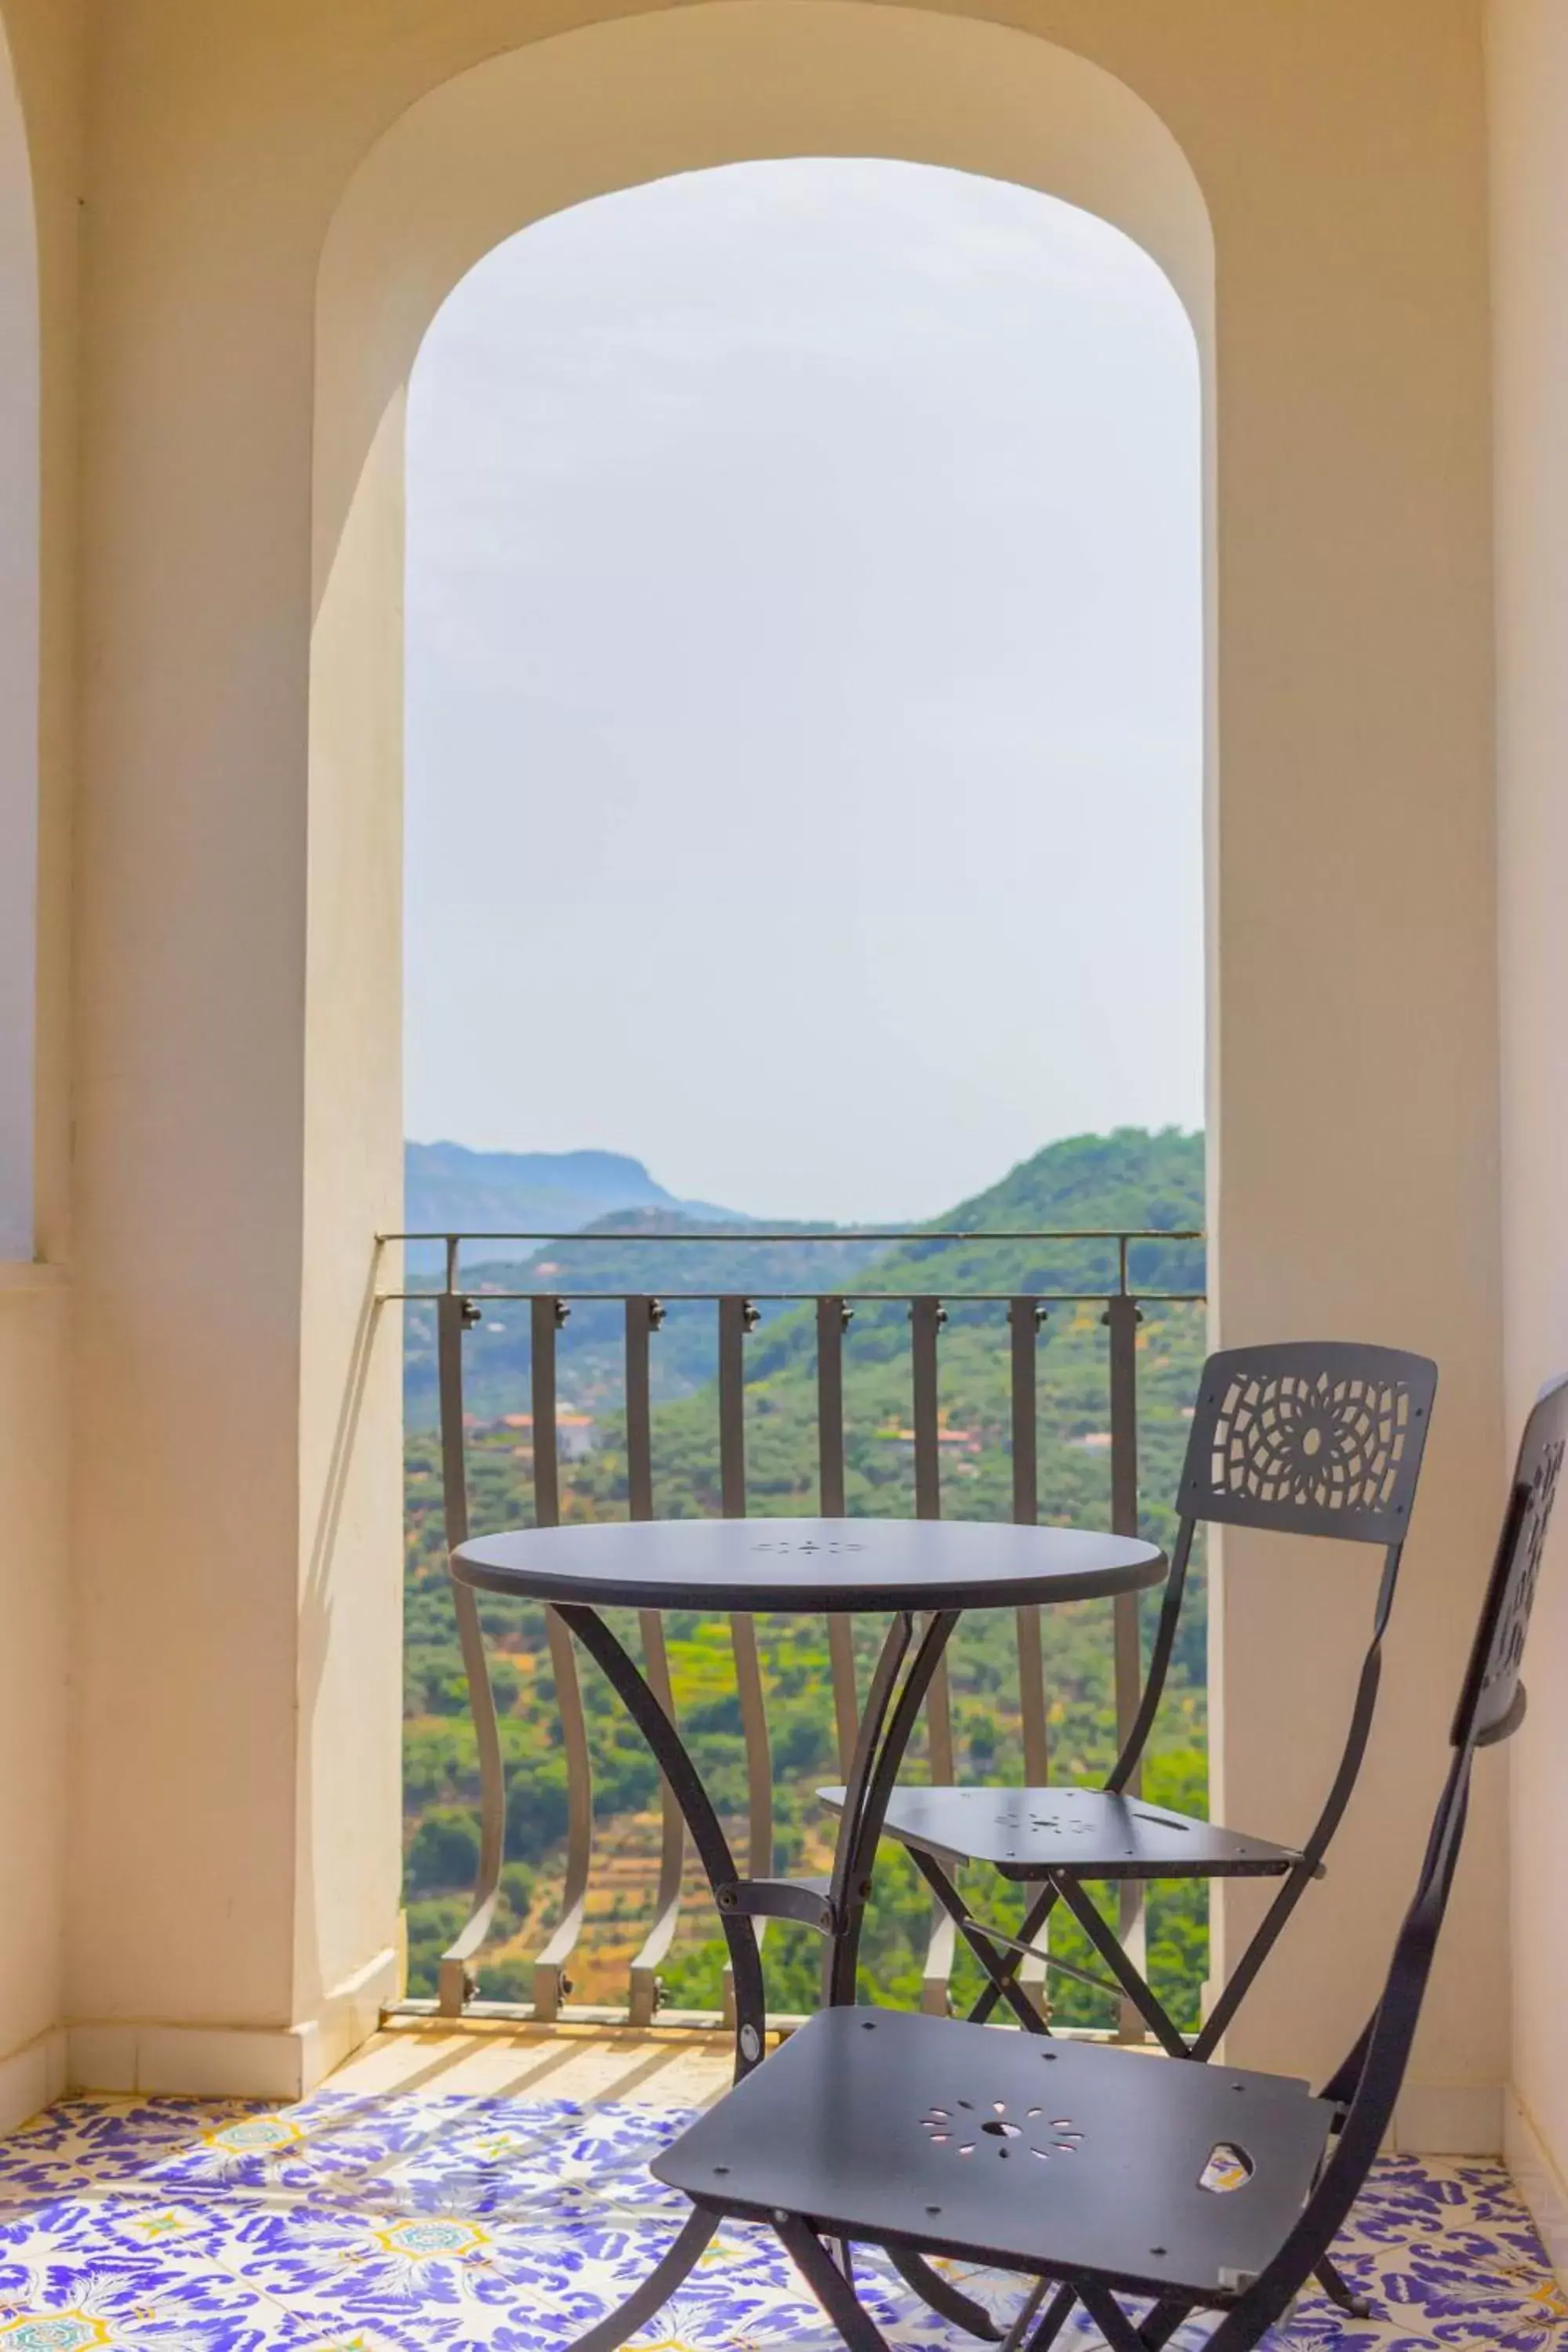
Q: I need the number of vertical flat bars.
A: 8